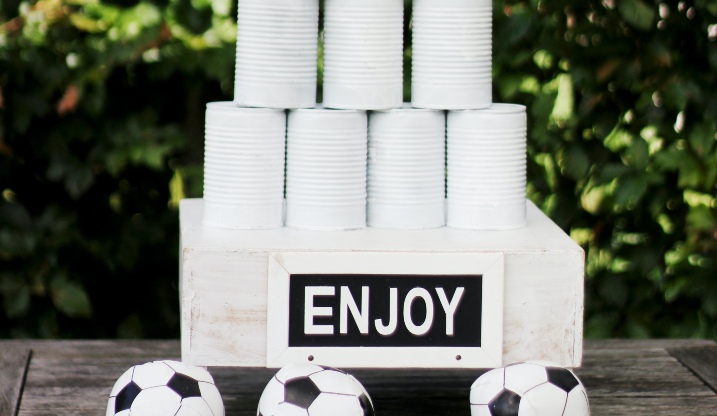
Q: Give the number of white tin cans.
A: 7